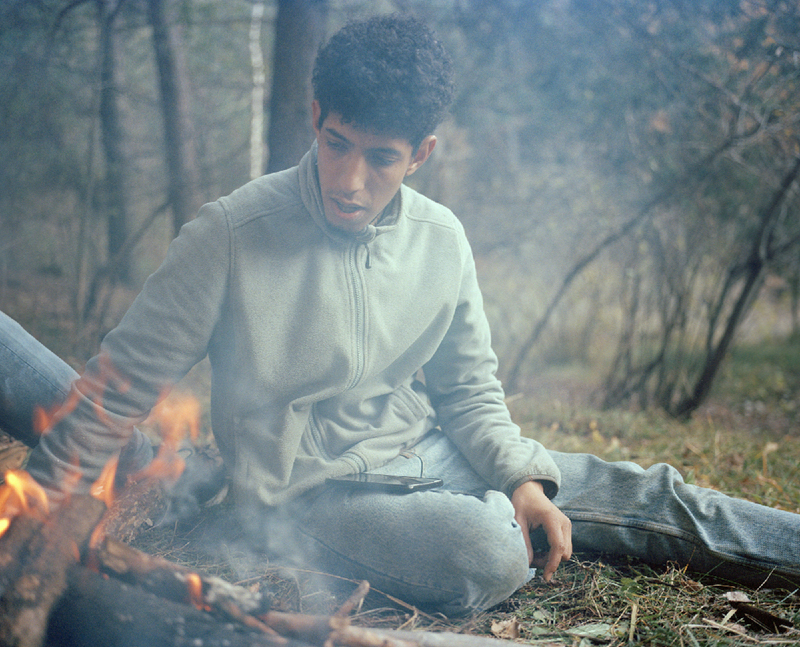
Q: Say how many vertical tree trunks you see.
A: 4